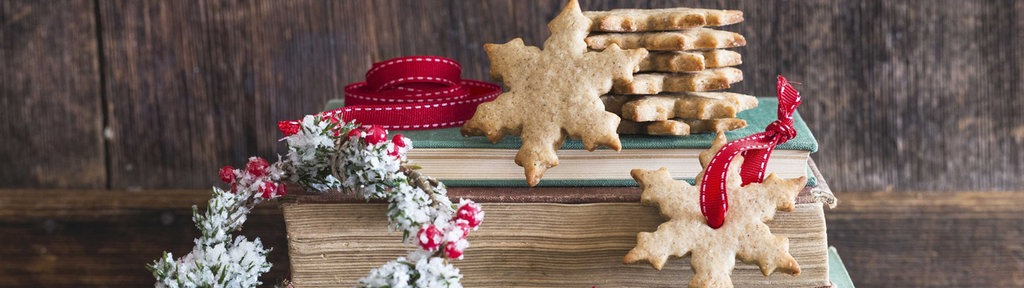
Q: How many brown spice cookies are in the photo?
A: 8